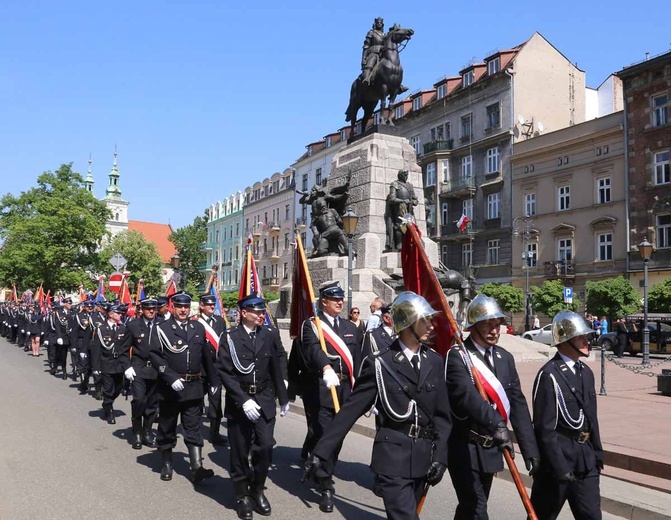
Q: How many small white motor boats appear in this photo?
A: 0